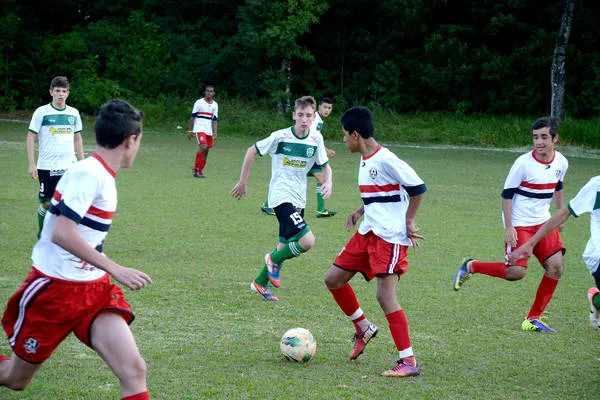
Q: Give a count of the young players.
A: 8